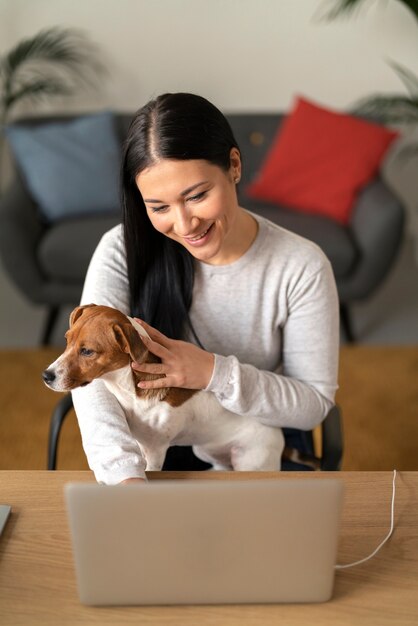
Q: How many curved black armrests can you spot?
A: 2